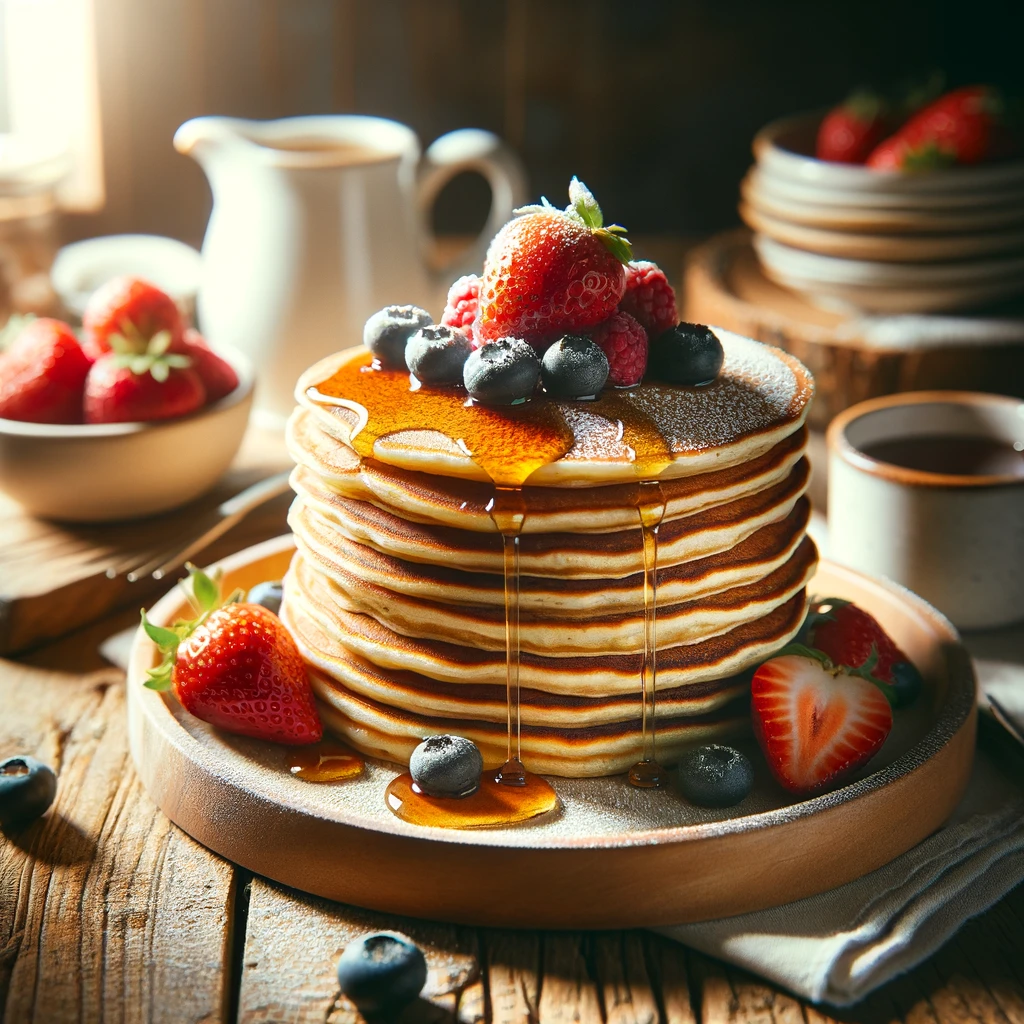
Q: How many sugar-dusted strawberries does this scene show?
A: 1